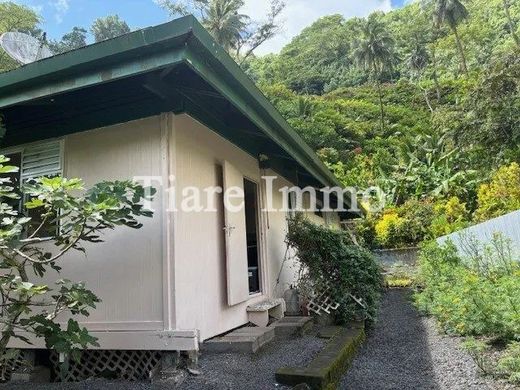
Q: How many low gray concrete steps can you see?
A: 2